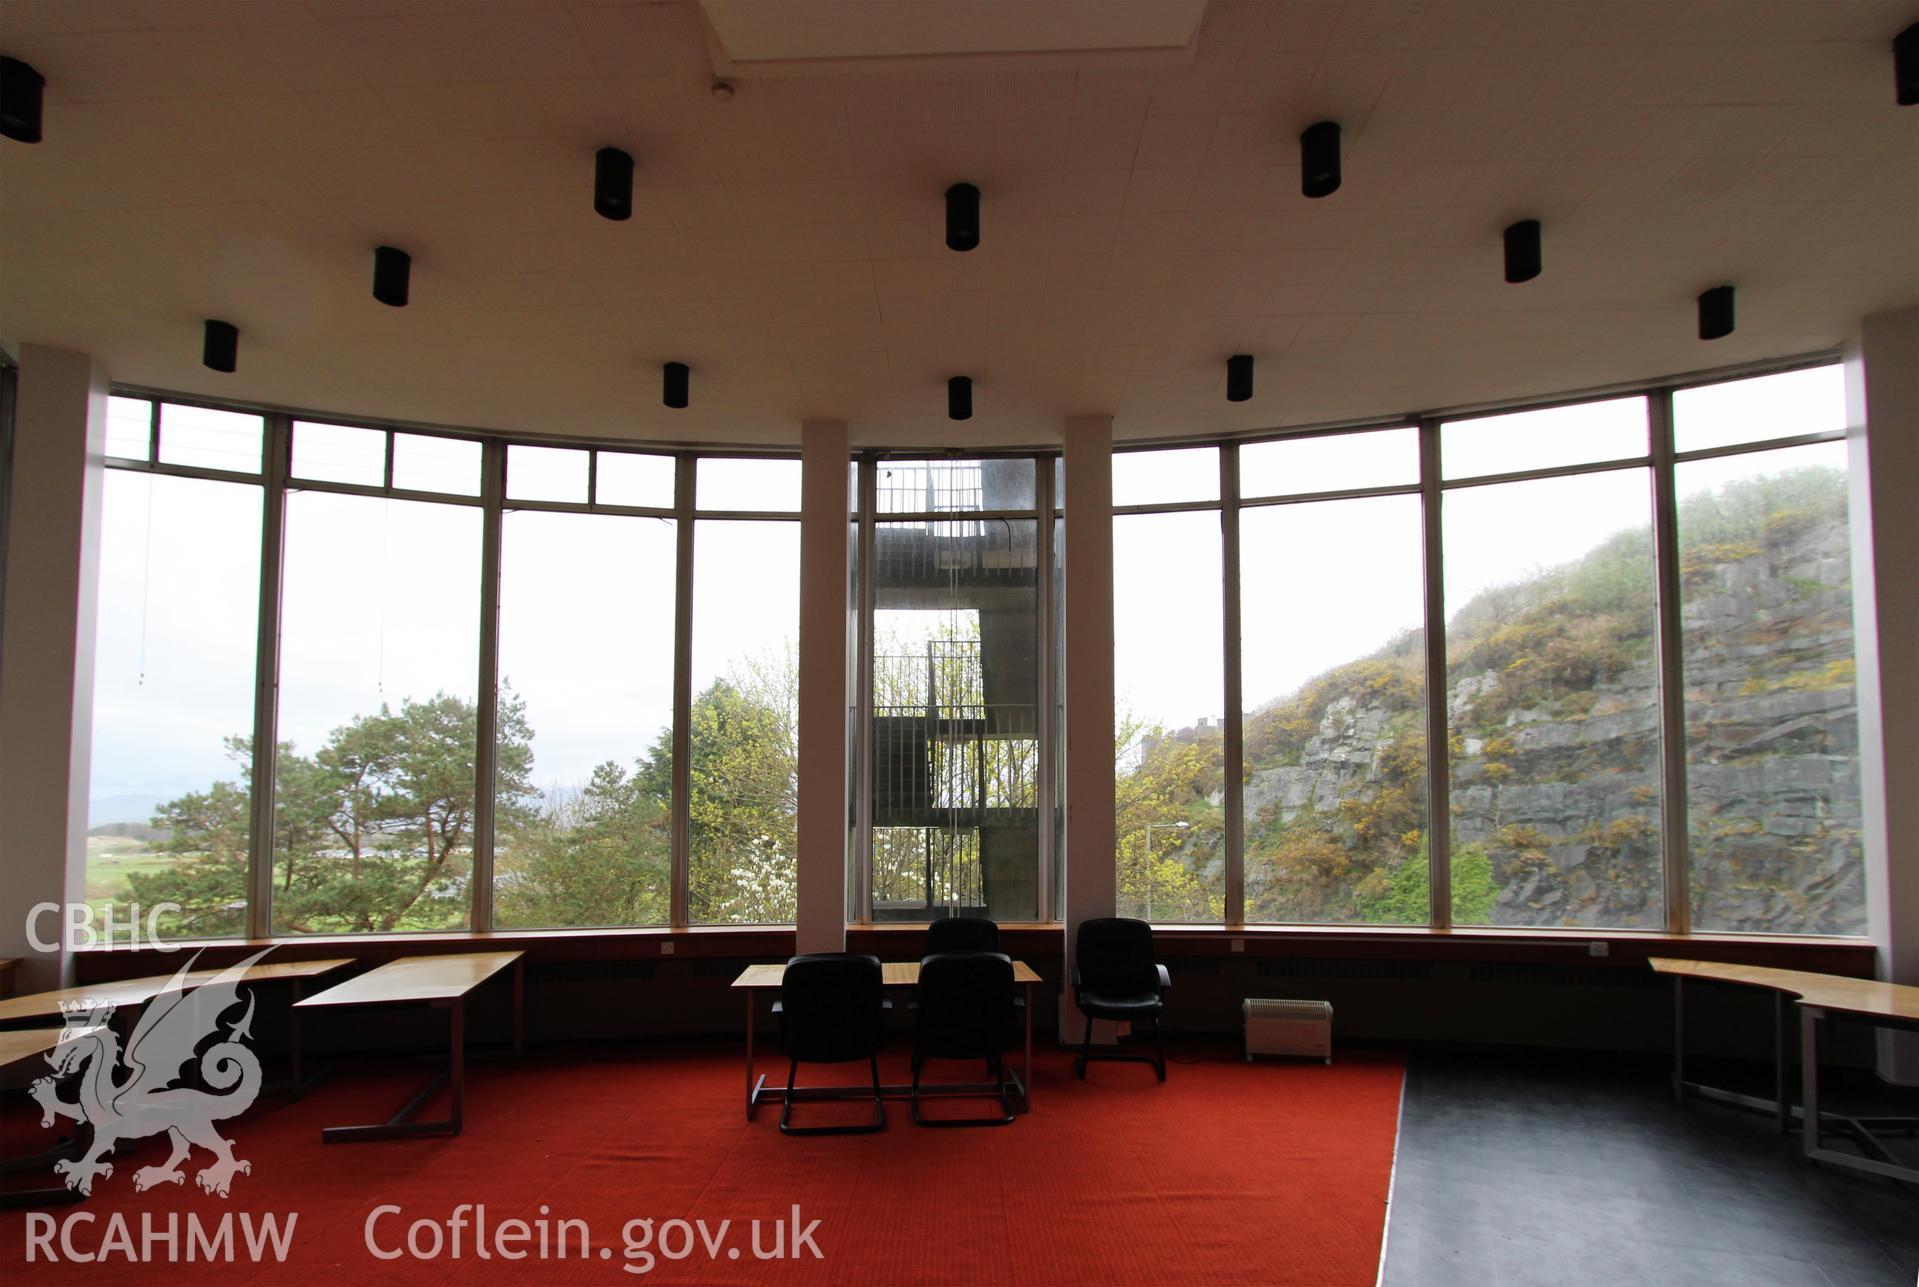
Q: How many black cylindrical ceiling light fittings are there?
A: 12